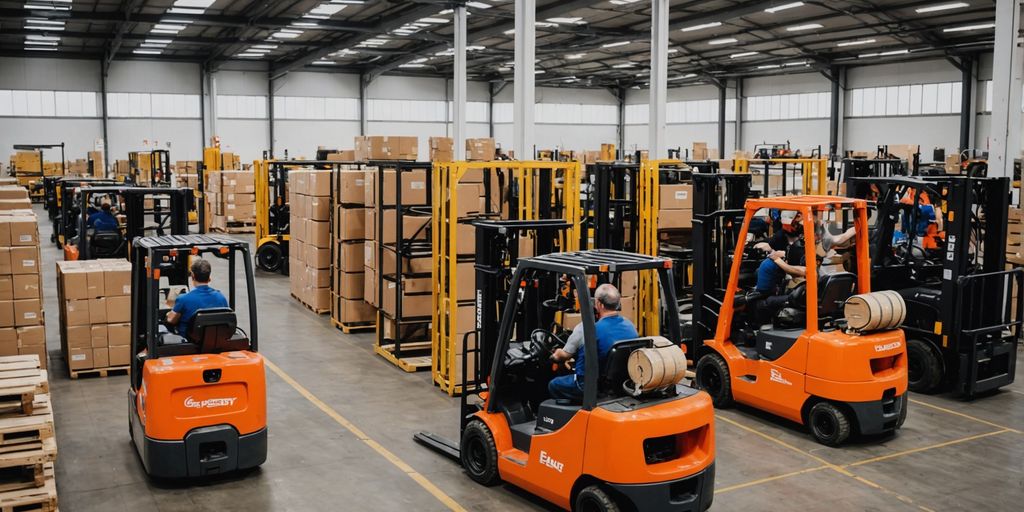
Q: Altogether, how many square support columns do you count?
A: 4